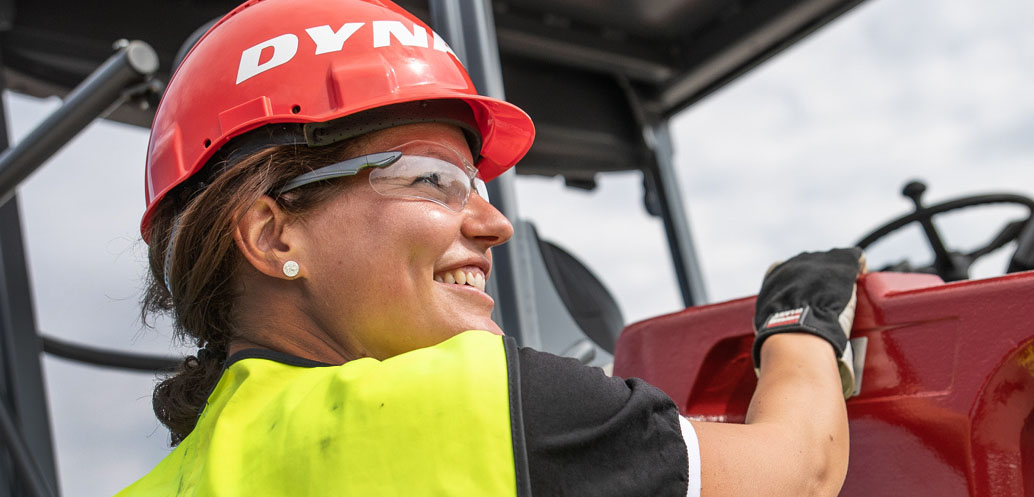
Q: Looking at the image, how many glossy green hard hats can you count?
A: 0